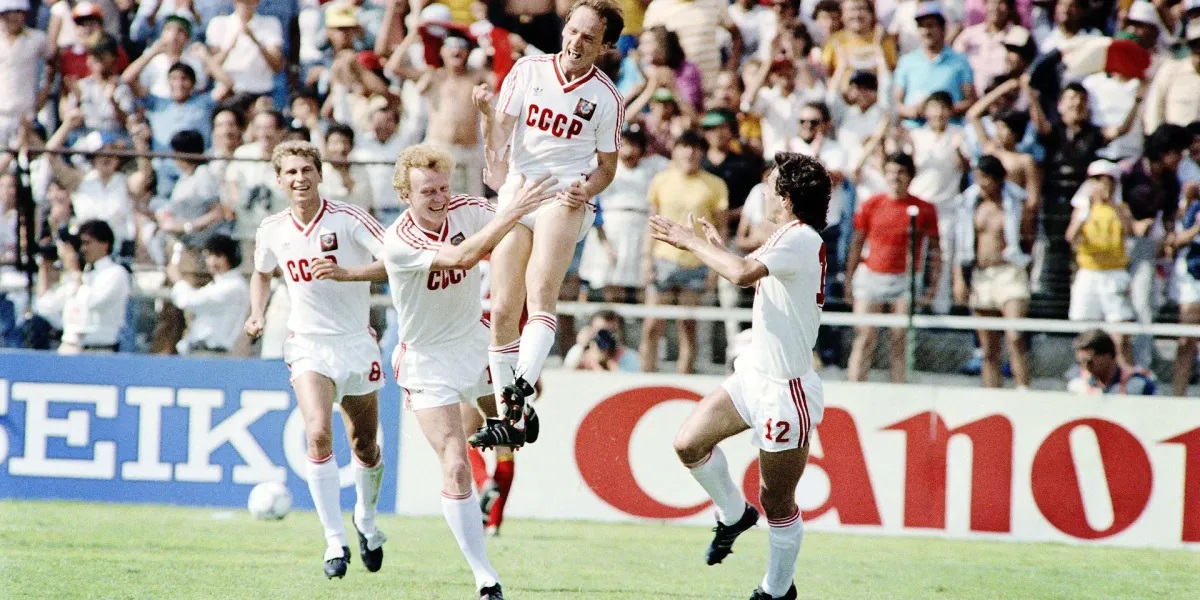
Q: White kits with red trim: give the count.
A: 4